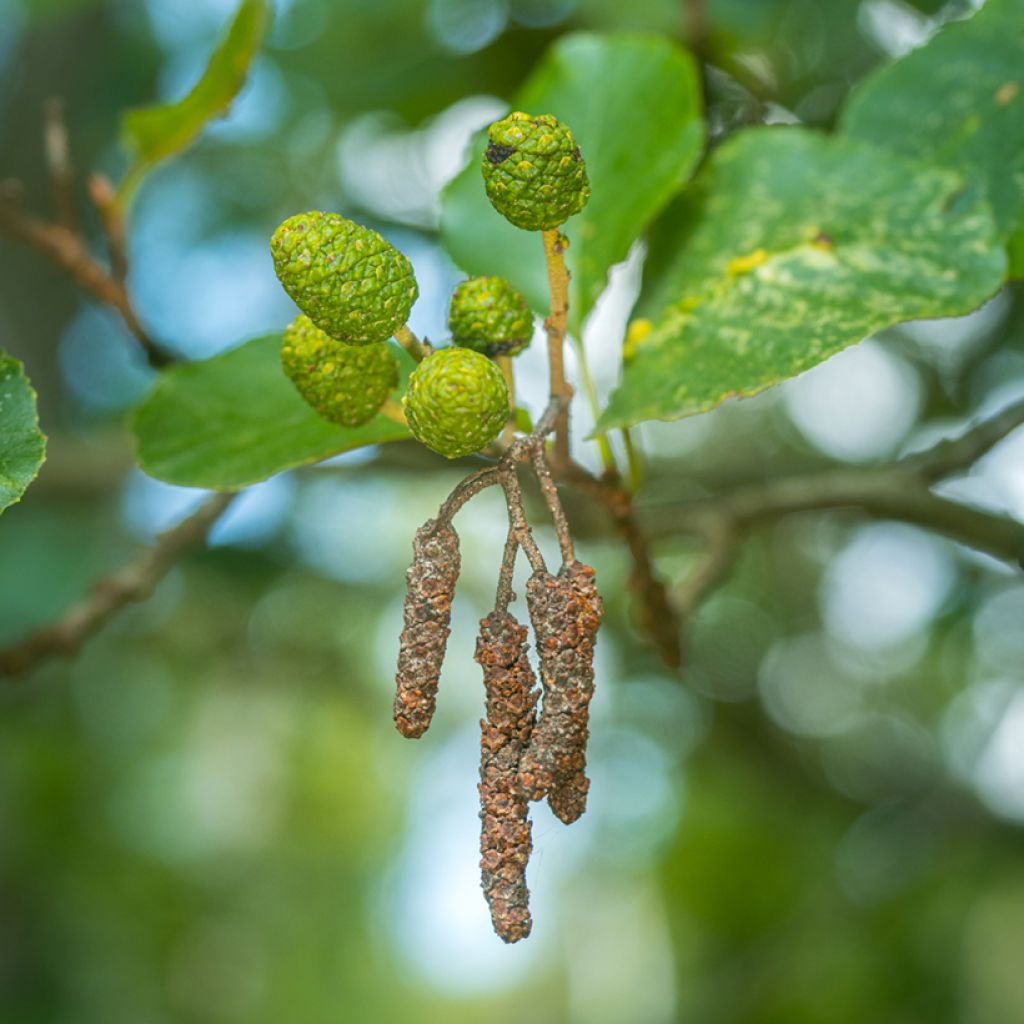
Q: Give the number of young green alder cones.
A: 5